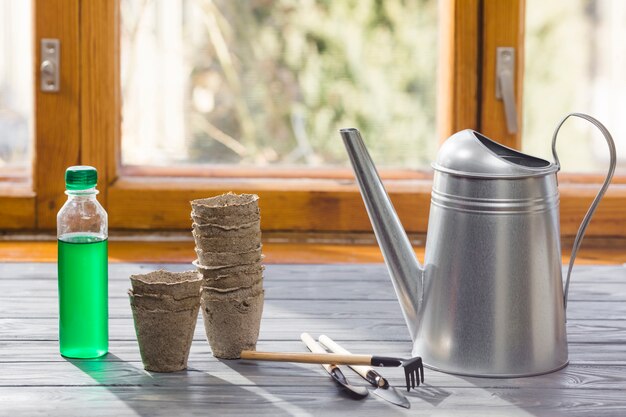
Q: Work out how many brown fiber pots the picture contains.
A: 12